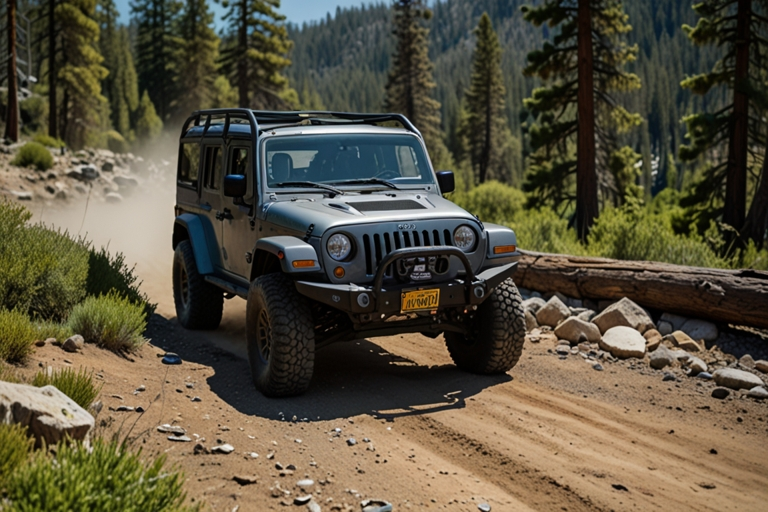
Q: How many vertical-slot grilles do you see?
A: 1